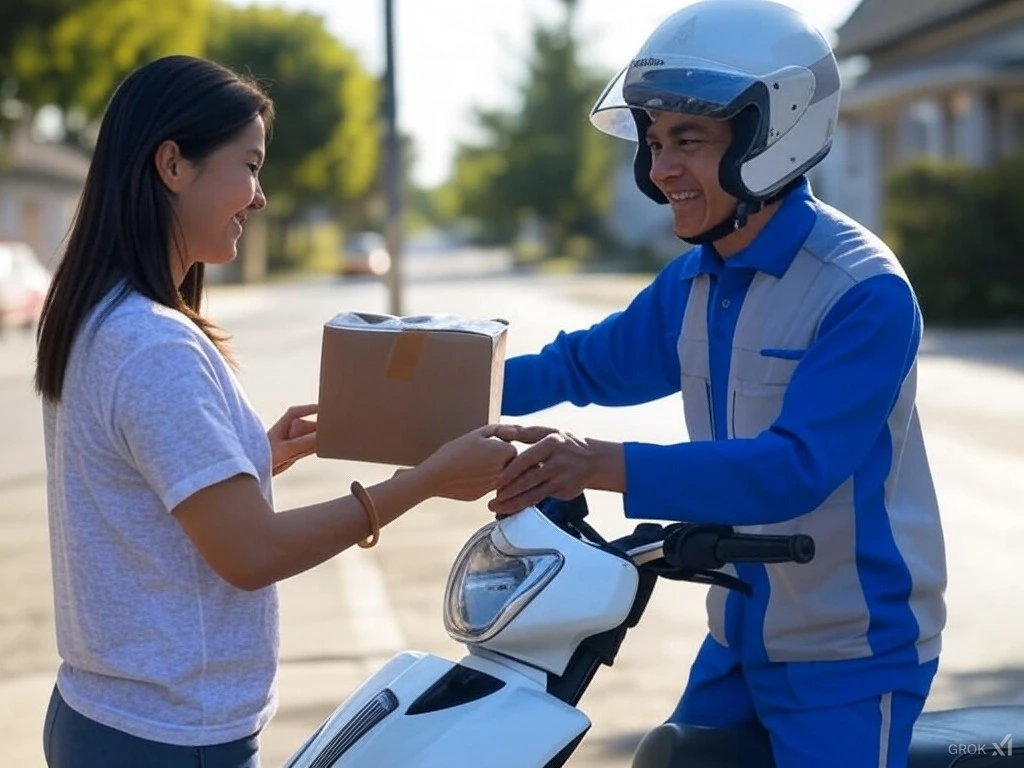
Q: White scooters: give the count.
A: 1